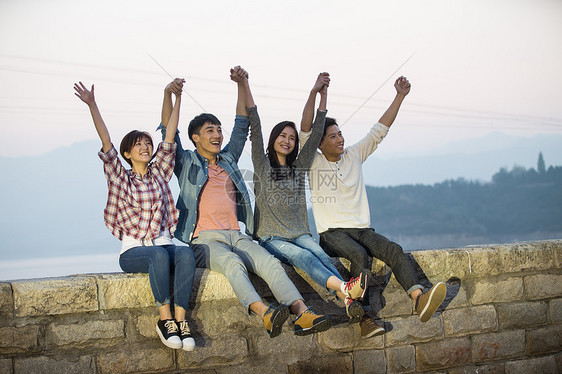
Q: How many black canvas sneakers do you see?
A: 2